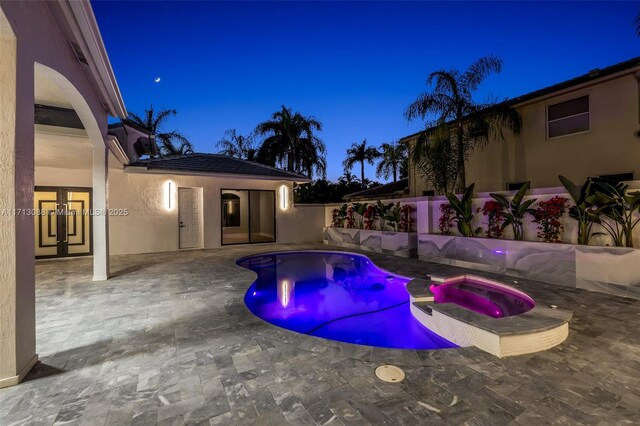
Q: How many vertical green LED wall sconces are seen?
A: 0